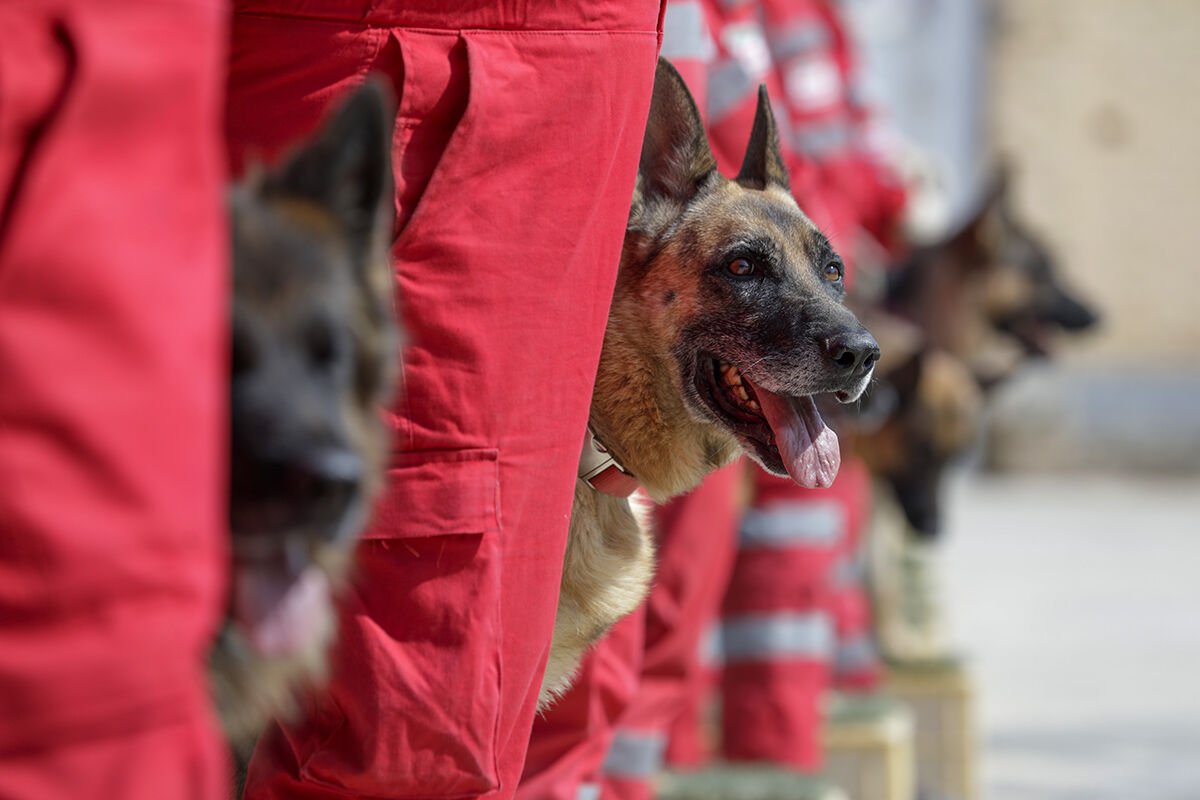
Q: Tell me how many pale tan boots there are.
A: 0